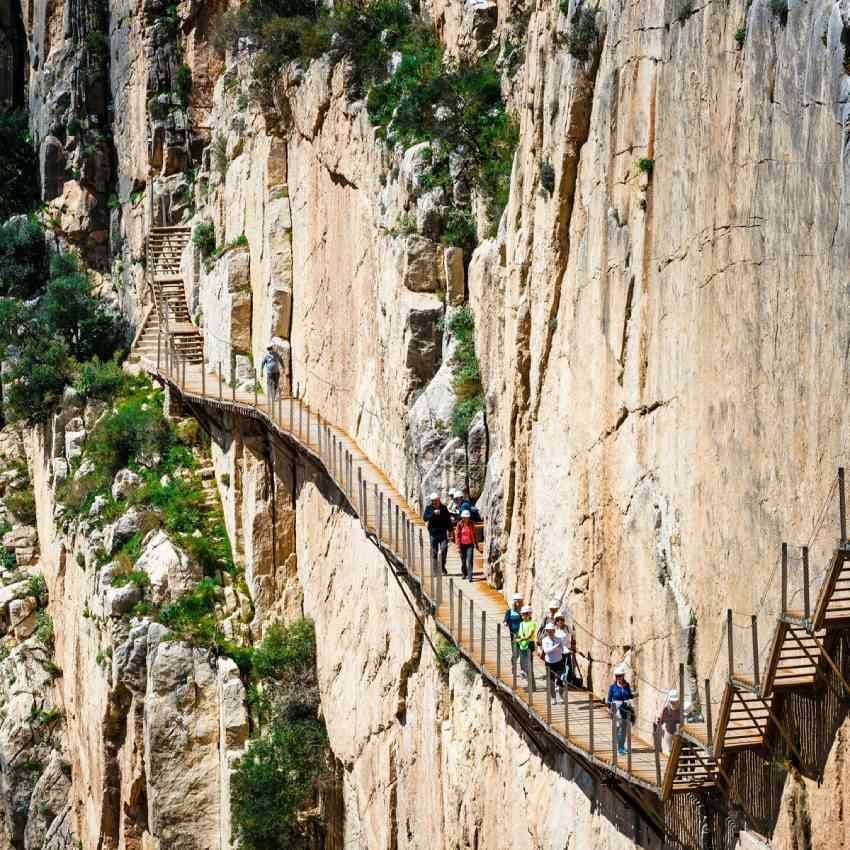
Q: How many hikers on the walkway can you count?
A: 12